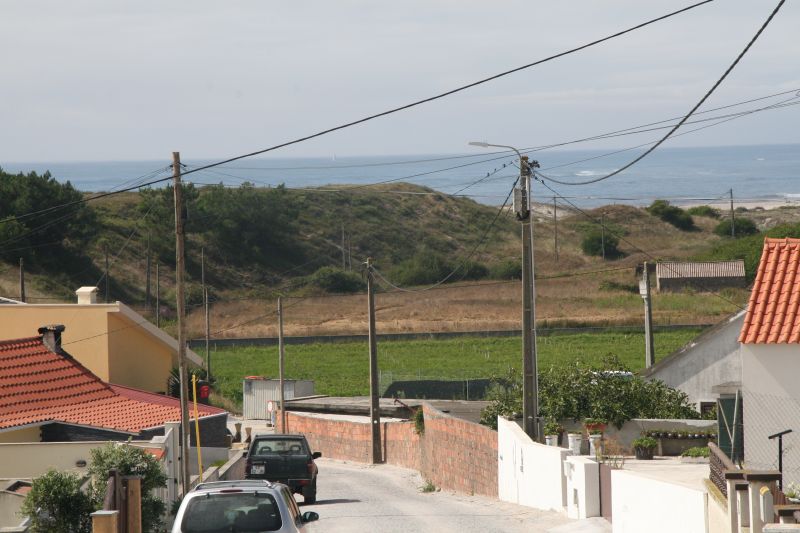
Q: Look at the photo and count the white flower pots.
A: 3